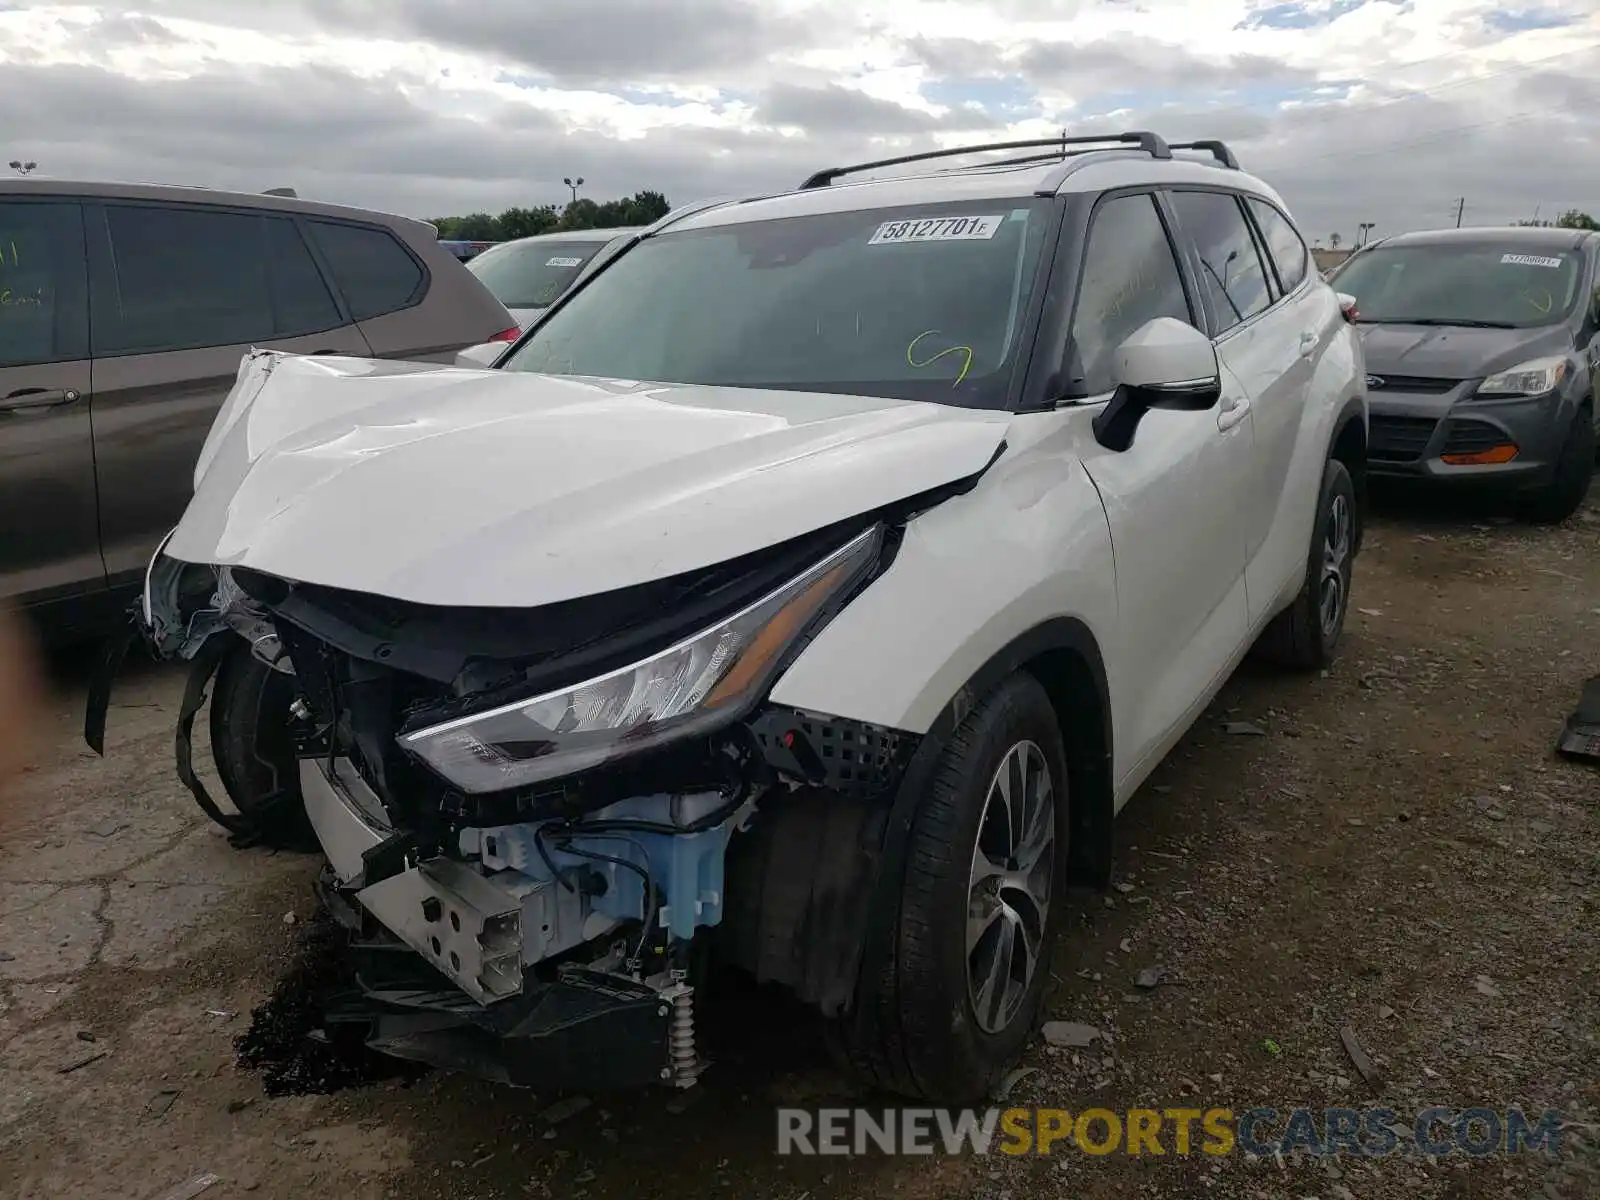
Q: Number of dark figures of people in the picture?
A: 0